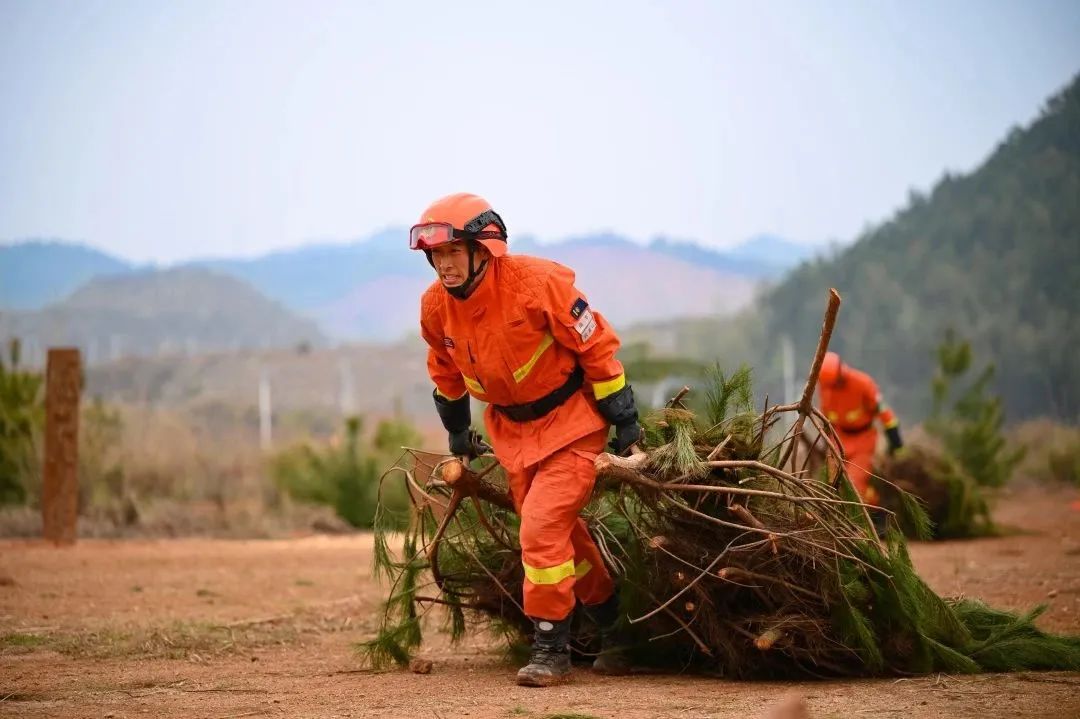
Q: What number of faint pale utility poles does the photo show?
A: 3